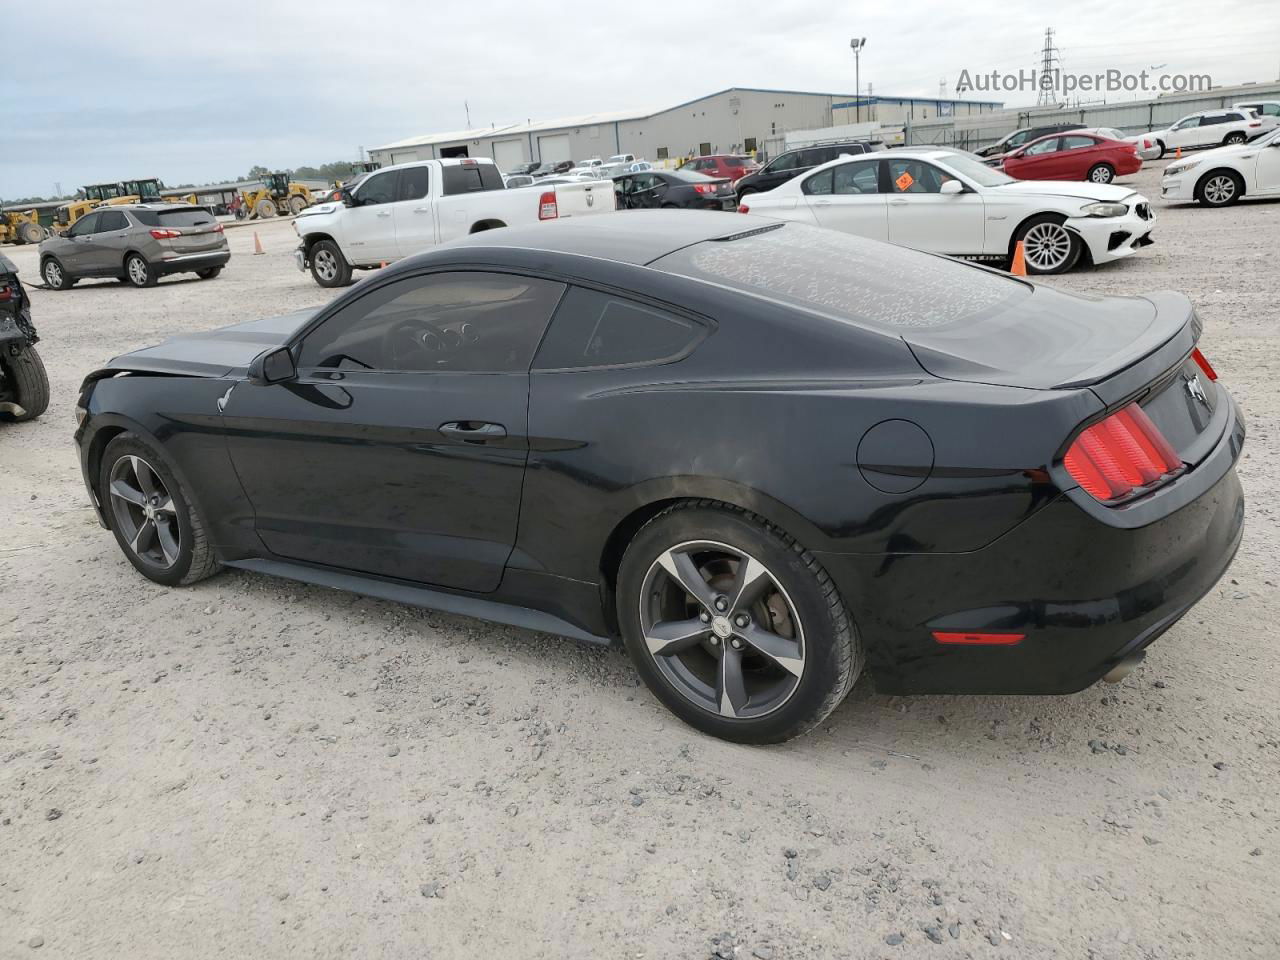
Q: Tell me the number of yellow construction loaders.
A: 4